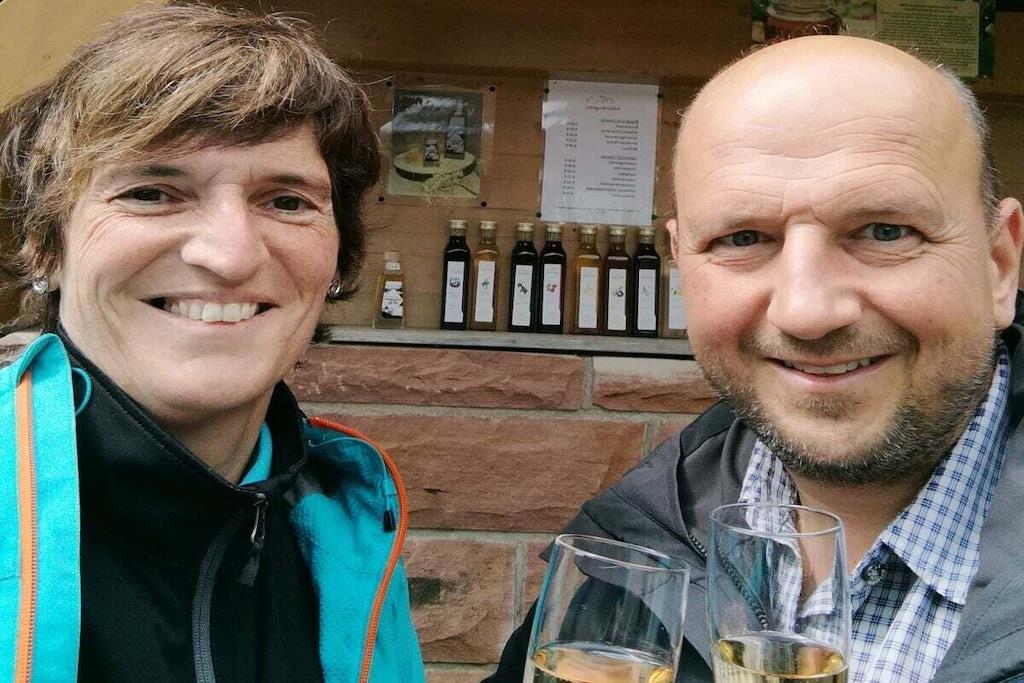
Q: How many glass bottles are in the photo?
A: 9